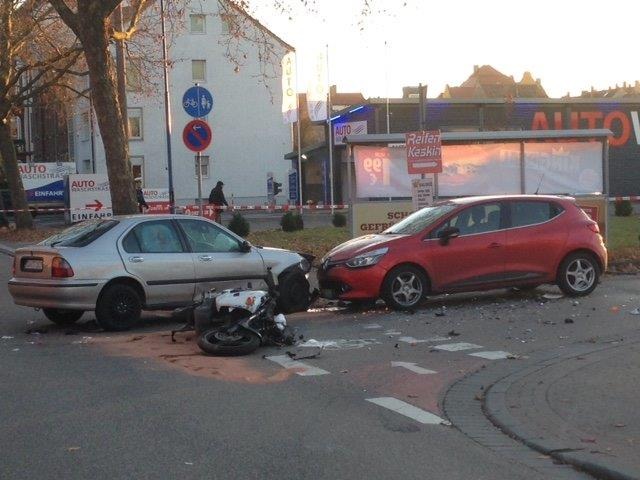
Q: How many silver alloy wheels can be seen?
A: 2